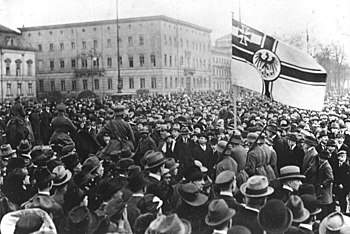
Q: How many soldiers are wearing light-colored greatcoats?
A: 4